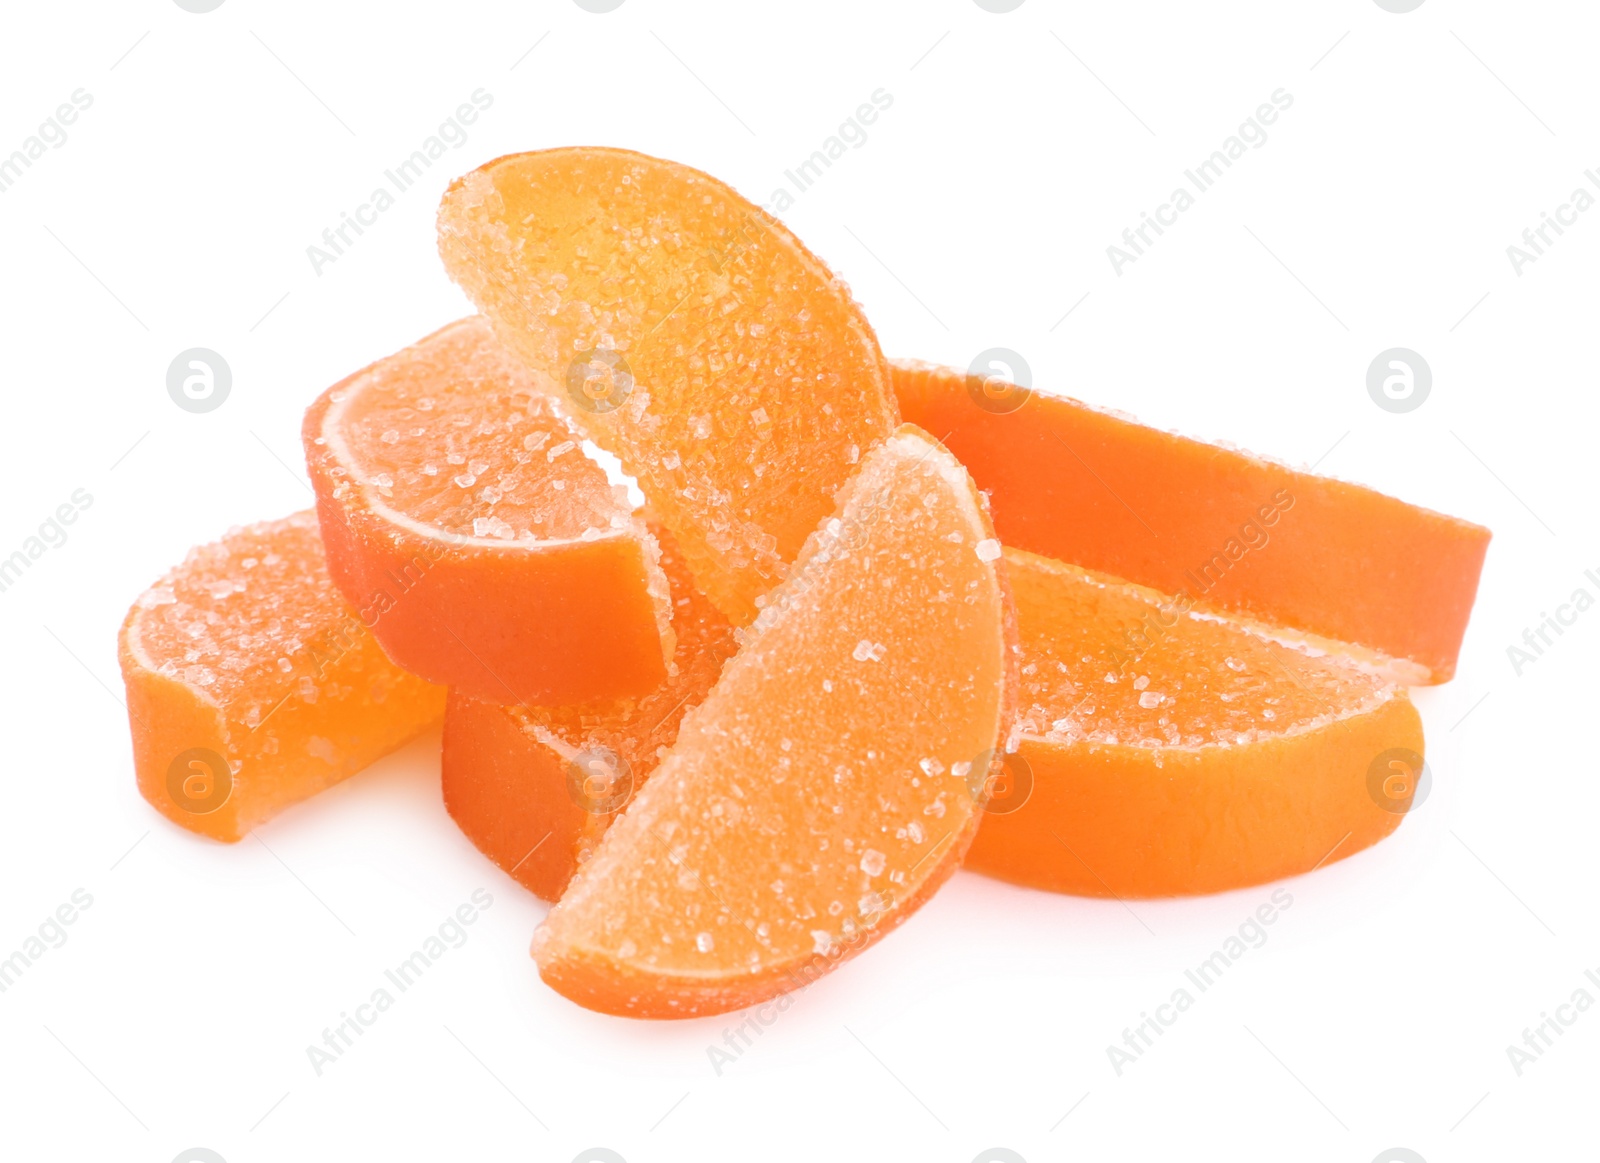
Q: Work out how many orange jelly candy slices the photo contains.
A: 7